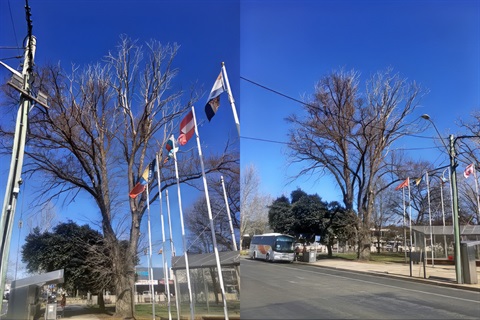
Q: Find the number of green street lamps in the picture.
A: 1